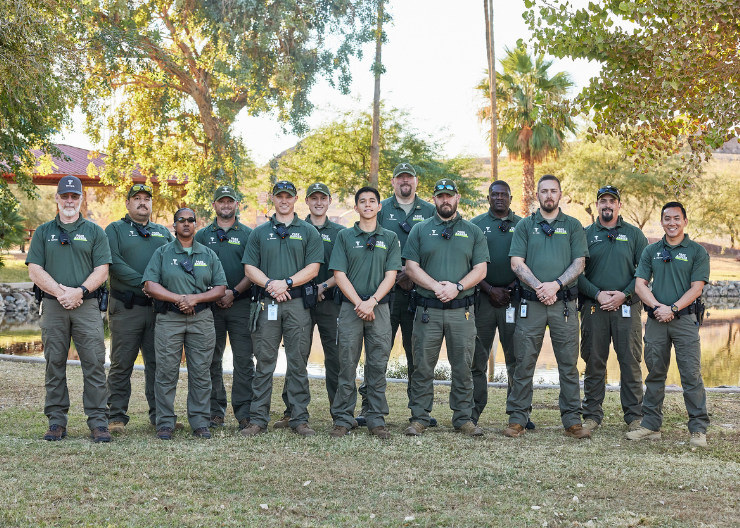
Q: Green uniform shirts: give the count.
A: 13